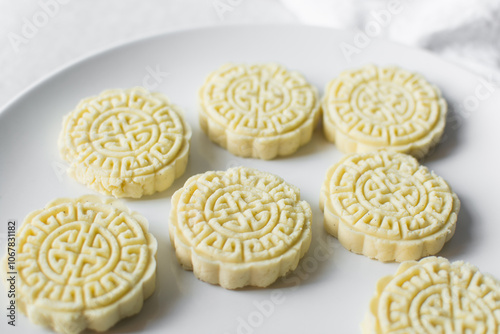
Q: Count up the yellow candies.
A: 7